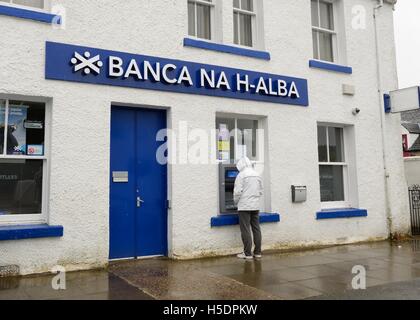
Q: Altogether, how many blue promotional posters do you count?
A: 1